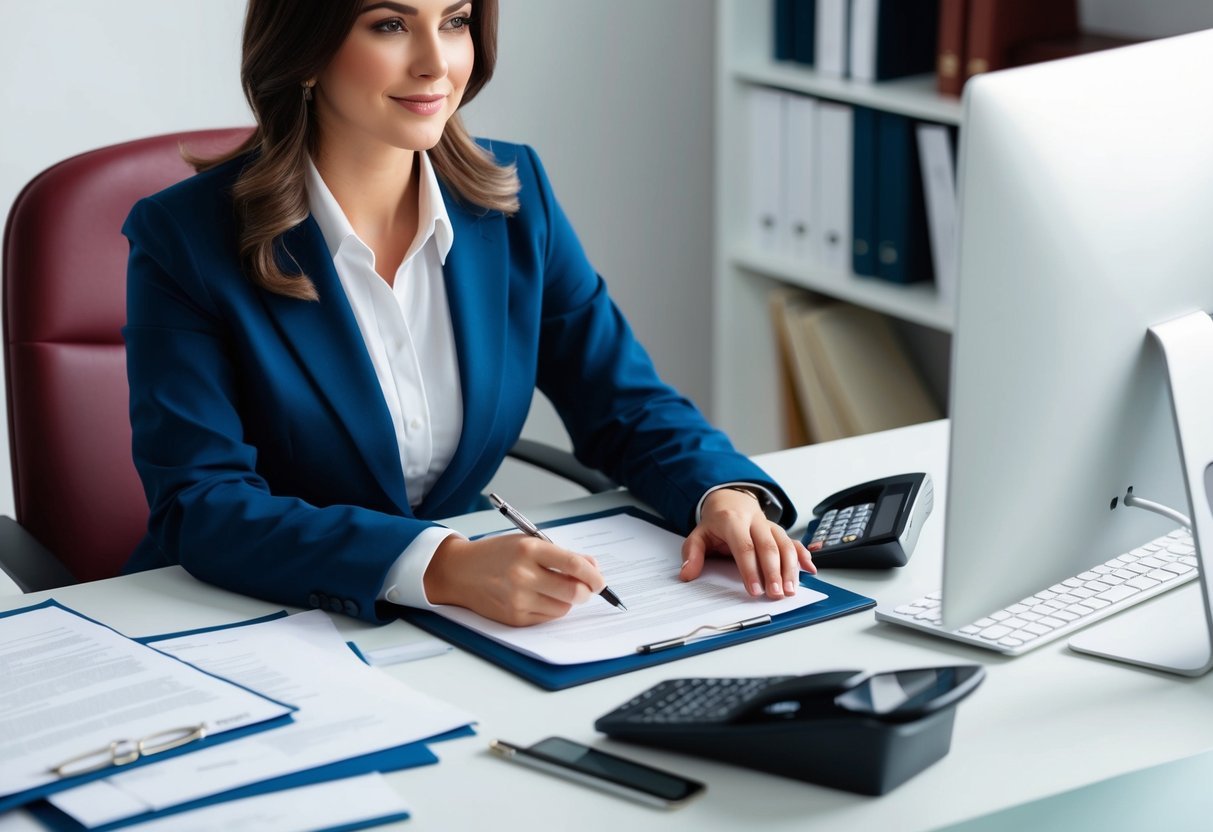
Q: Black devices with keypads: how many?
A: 2